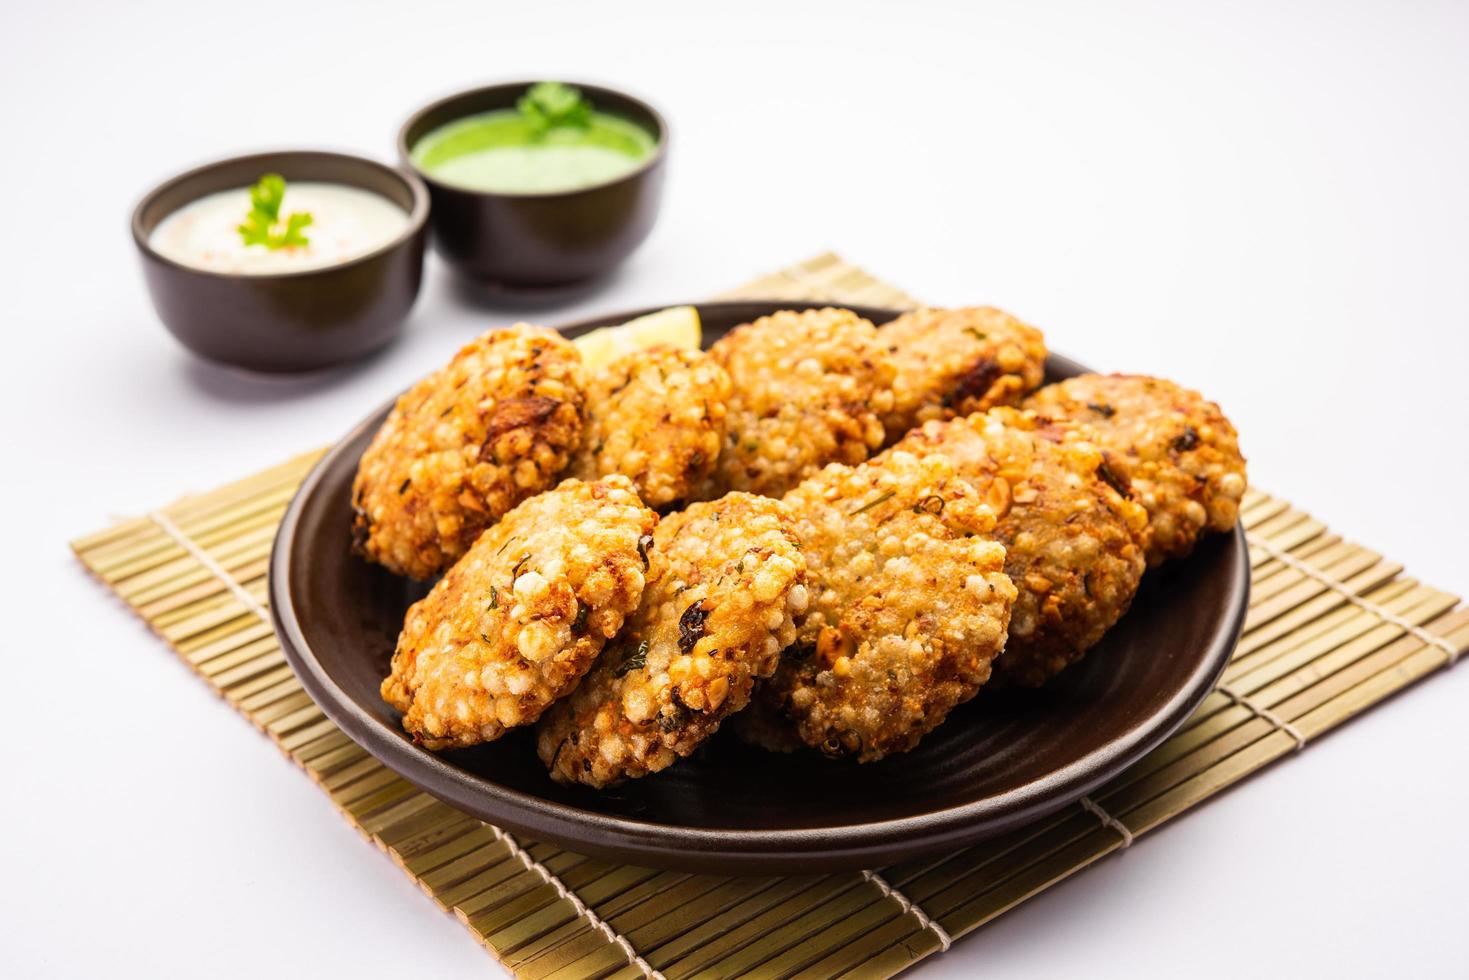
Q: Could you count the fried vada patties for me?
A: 9